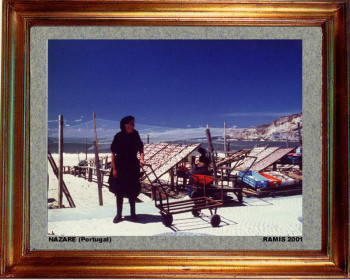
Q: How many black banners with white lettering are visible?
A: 0